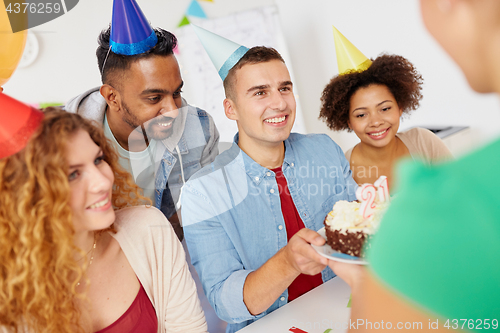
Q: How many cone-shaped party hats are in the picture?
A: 4